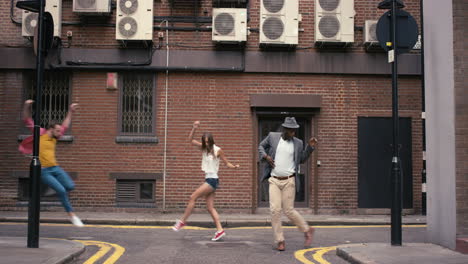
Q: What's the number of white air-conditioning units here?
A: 7